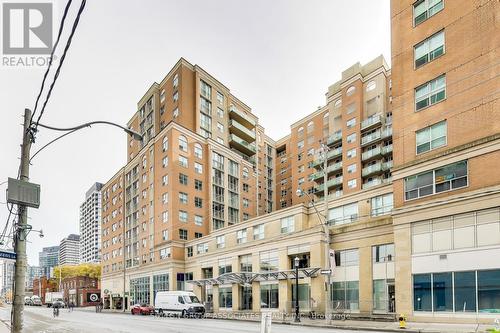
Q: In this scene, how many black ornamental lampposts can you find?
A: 1